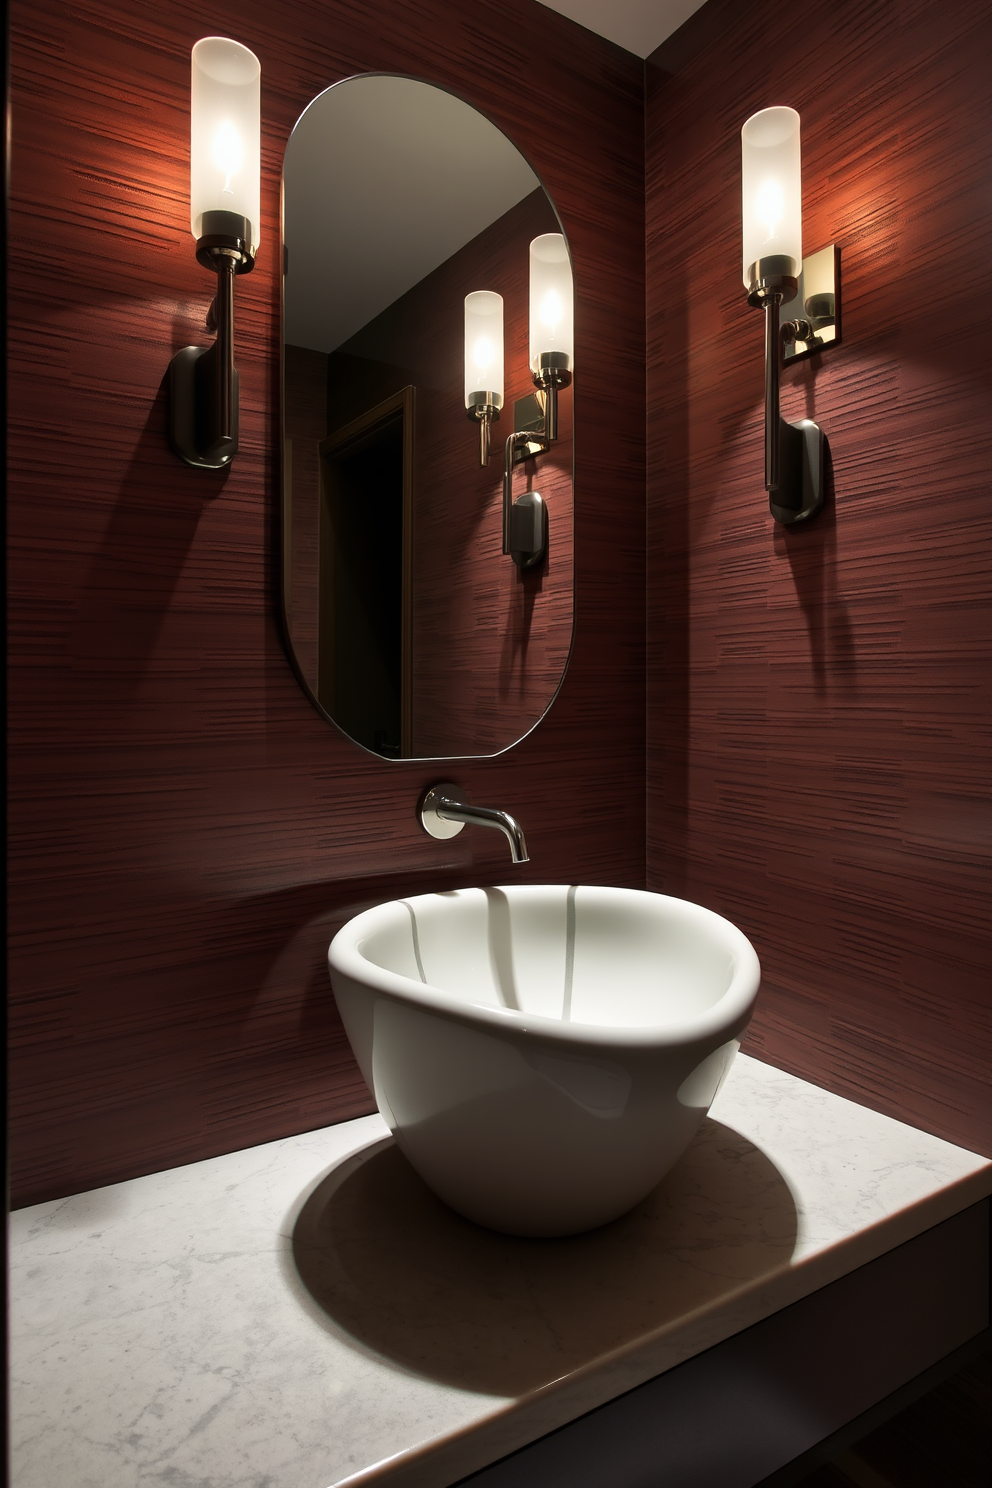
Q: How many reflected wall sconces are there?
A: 2